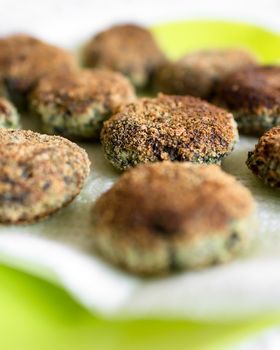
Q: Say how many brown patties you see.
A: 10